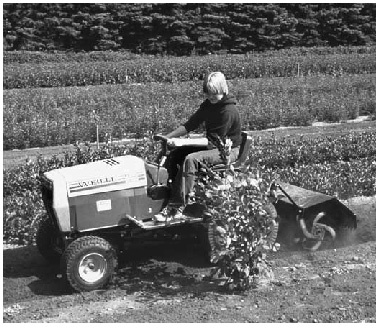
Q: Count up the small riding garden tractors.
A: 1